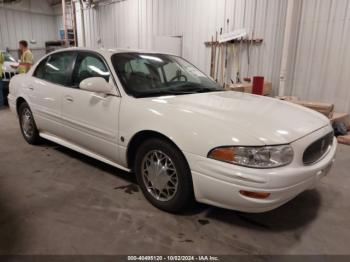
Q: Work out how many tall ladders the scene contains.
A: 1